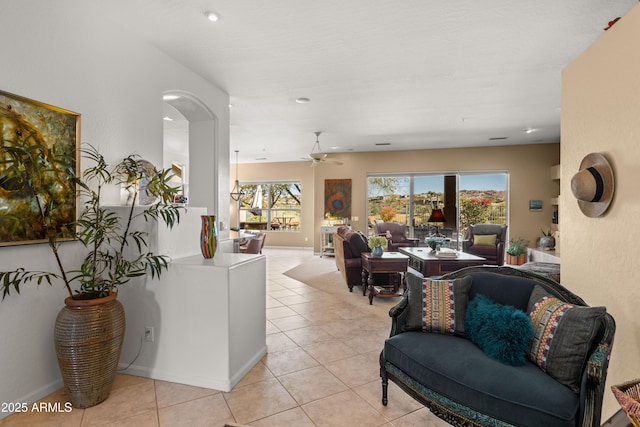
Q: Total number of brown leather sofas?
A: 1